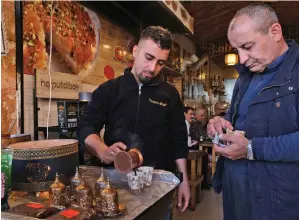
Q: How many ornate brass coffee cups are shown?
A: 5